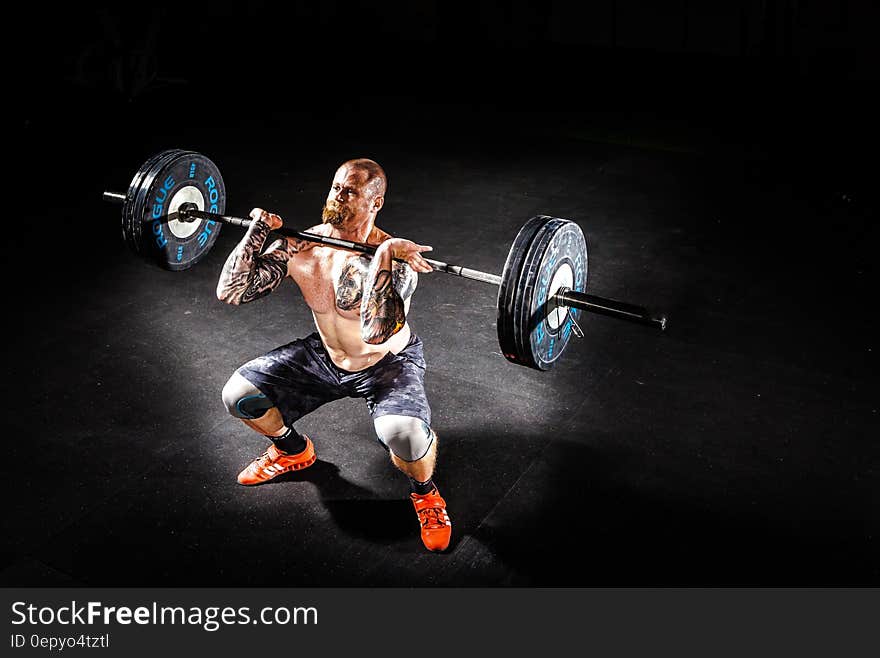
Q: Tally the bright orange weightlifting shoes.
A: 2